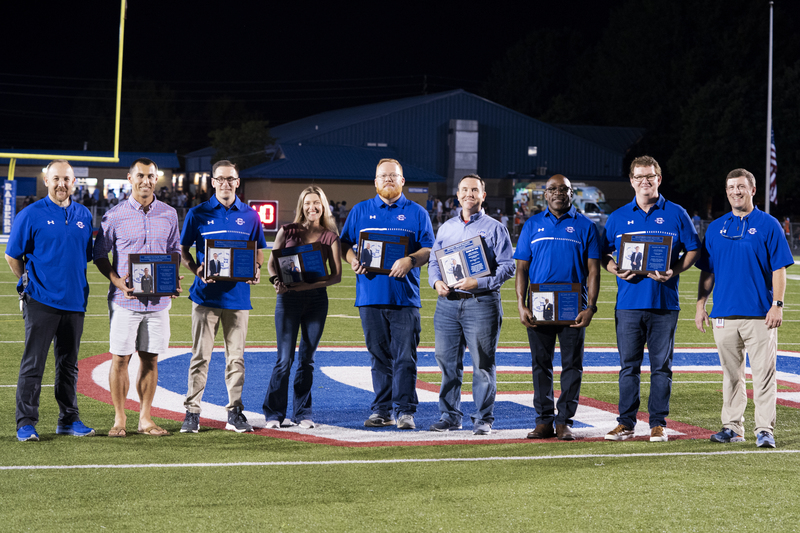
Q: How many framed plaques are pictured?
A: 7